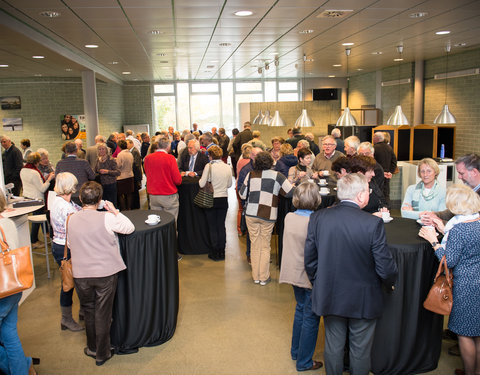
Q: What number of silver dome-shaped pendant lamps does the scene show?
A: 7